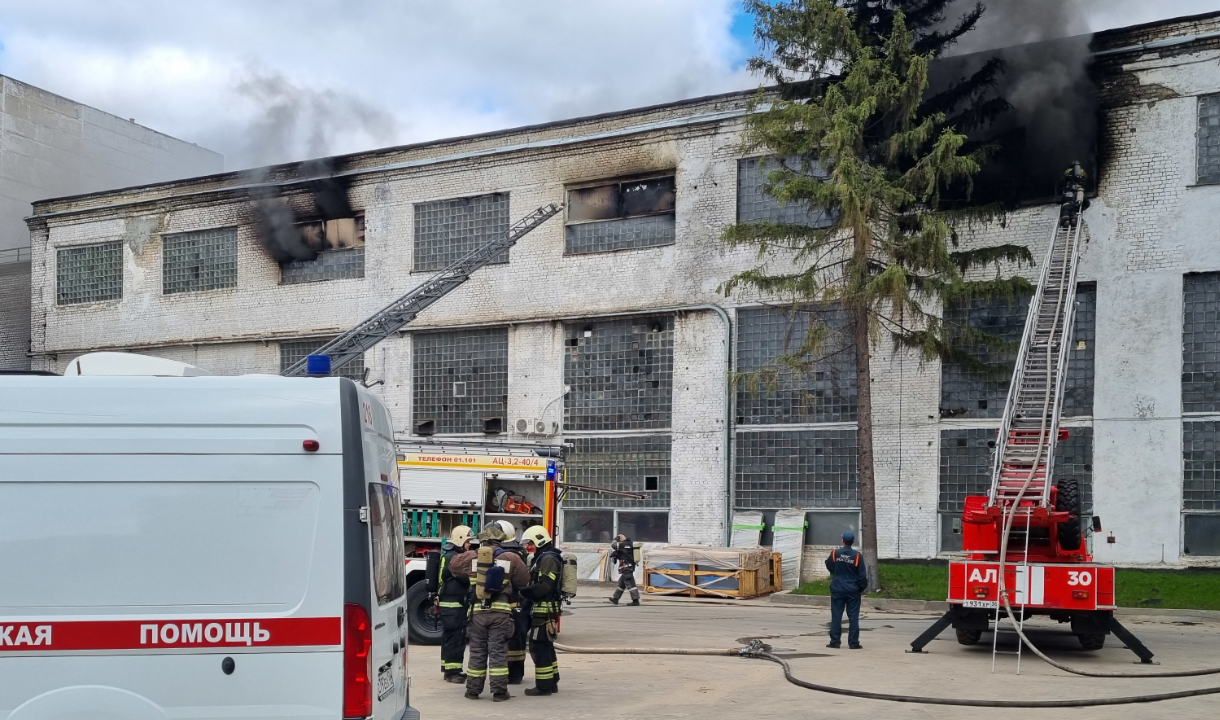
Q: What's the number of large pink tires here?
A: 0